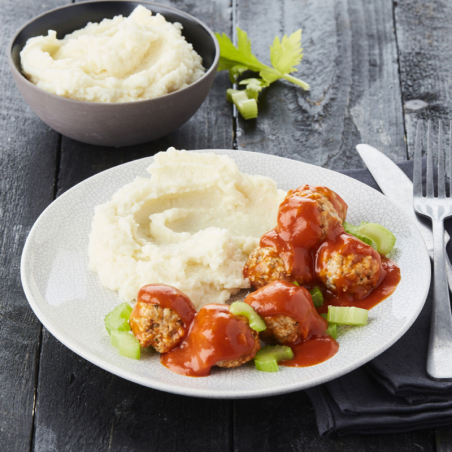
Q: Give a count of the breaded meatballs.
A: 6